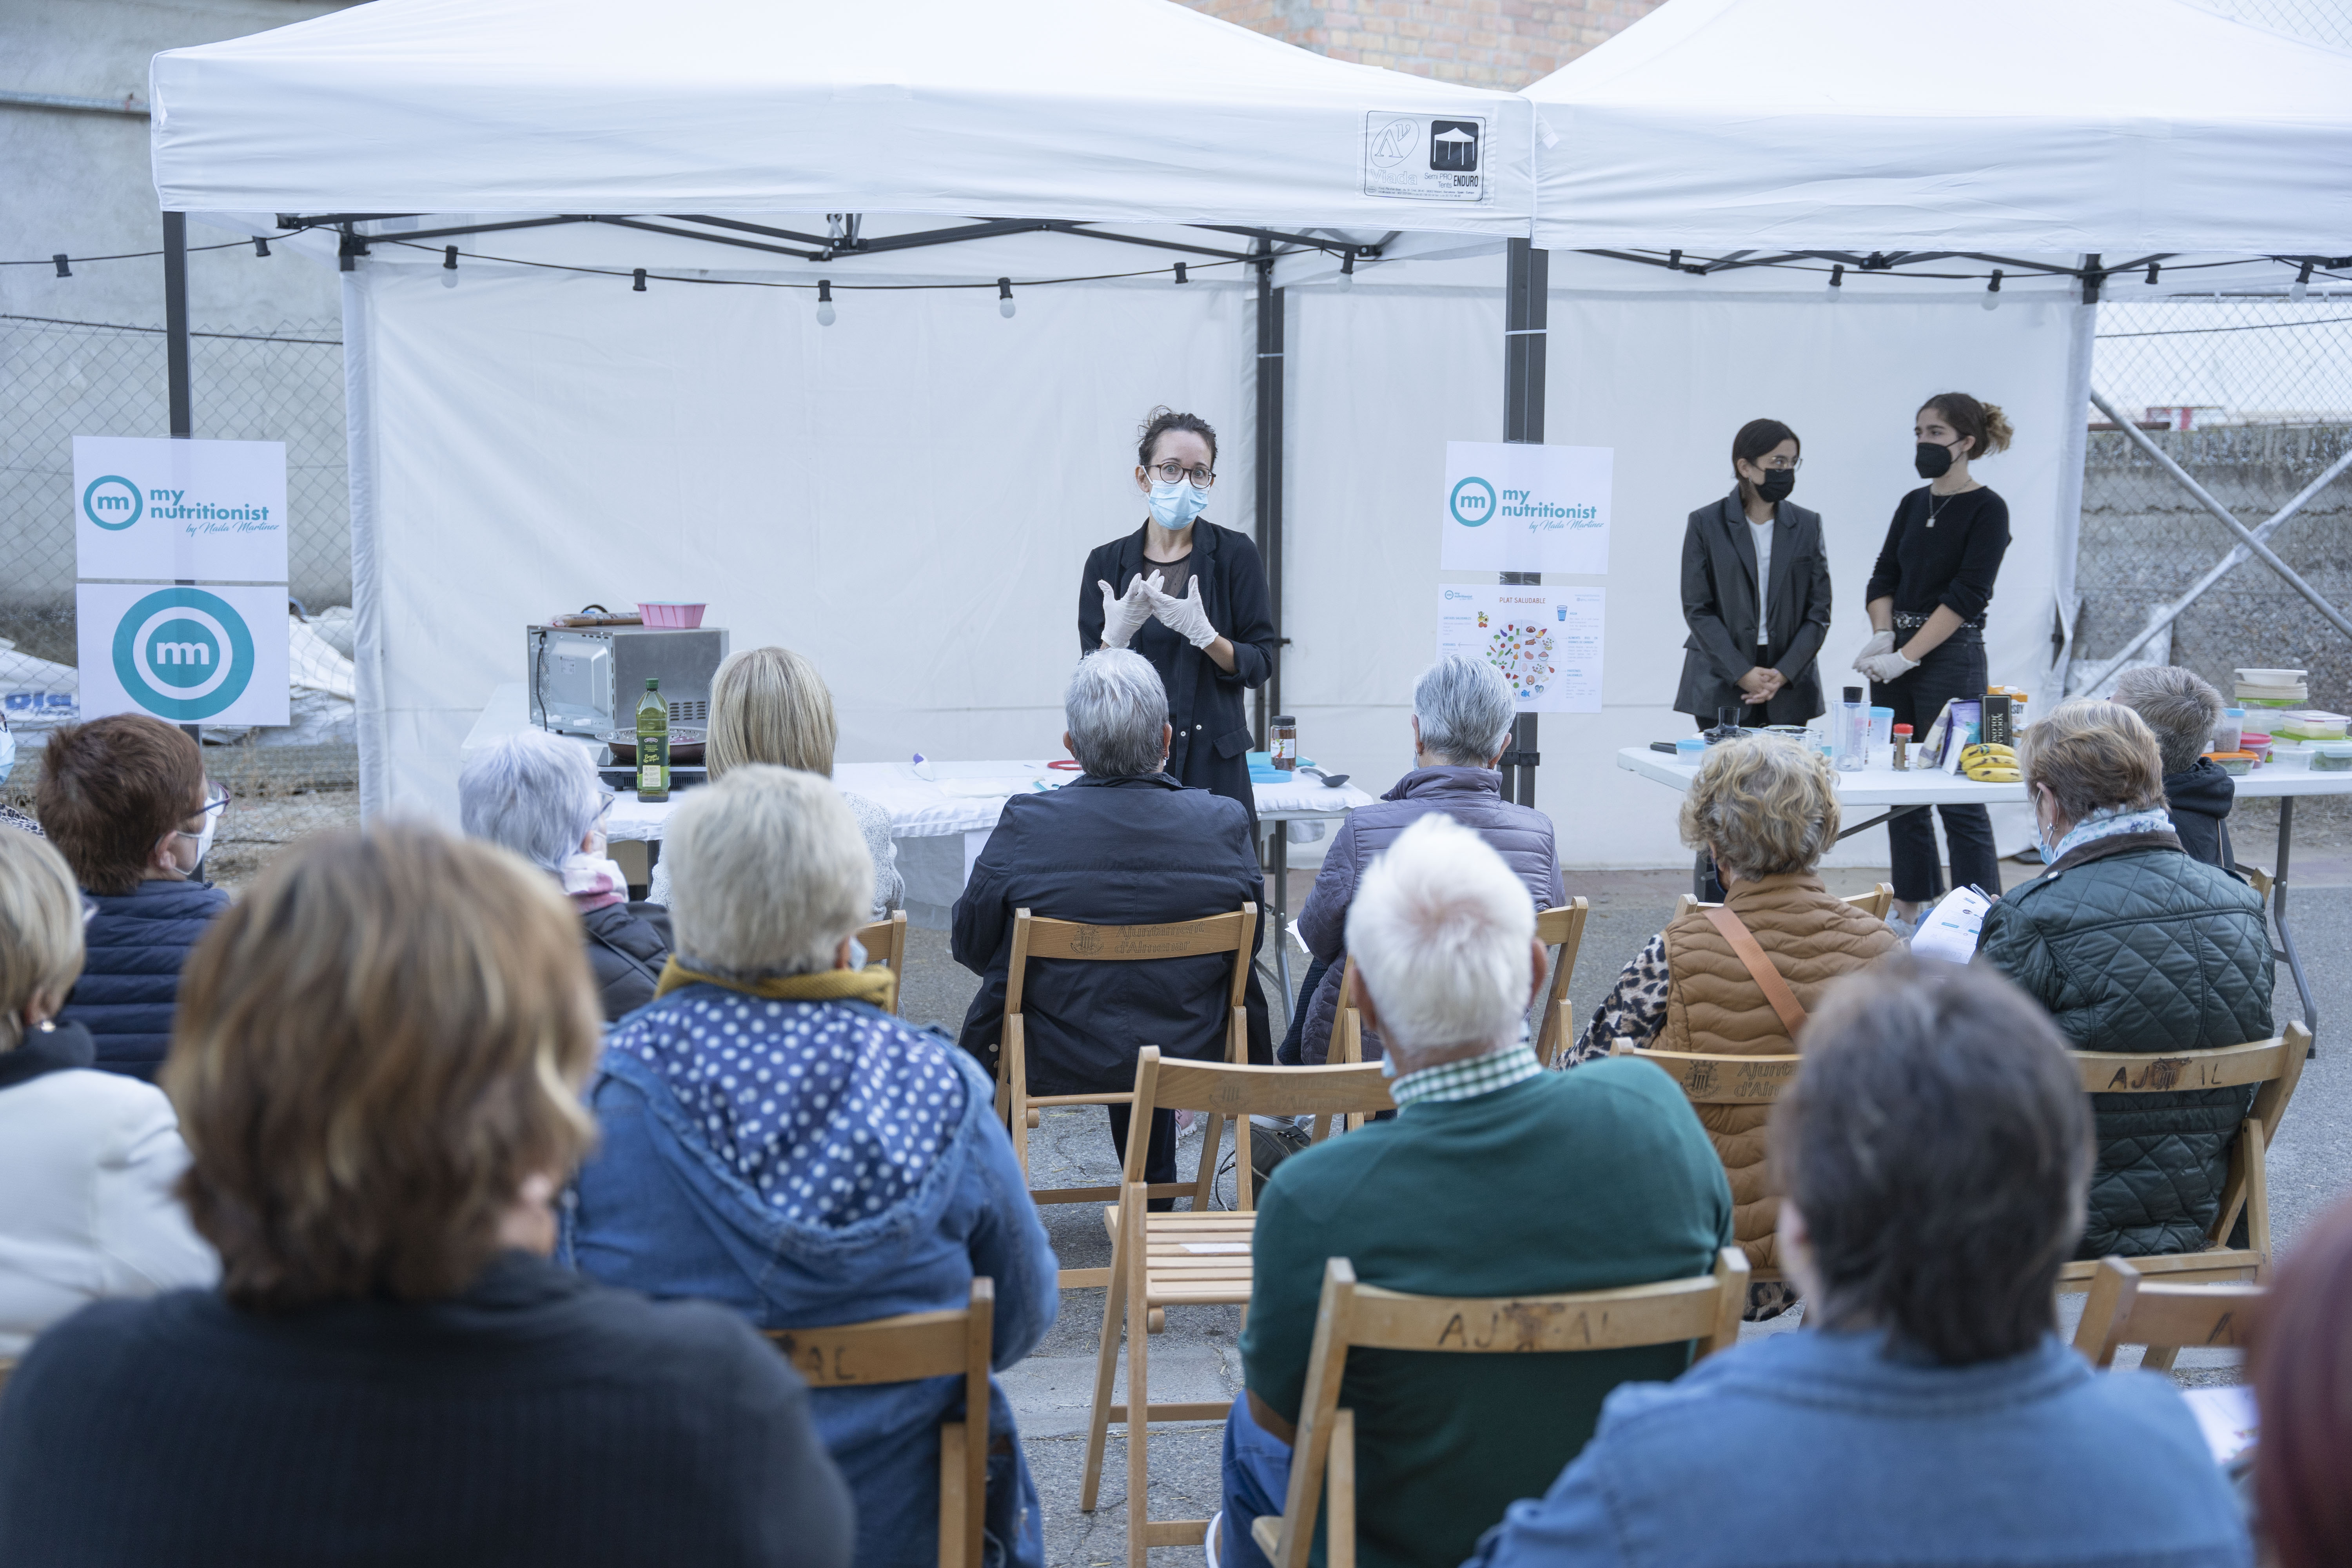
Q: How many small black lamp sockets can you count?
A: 13